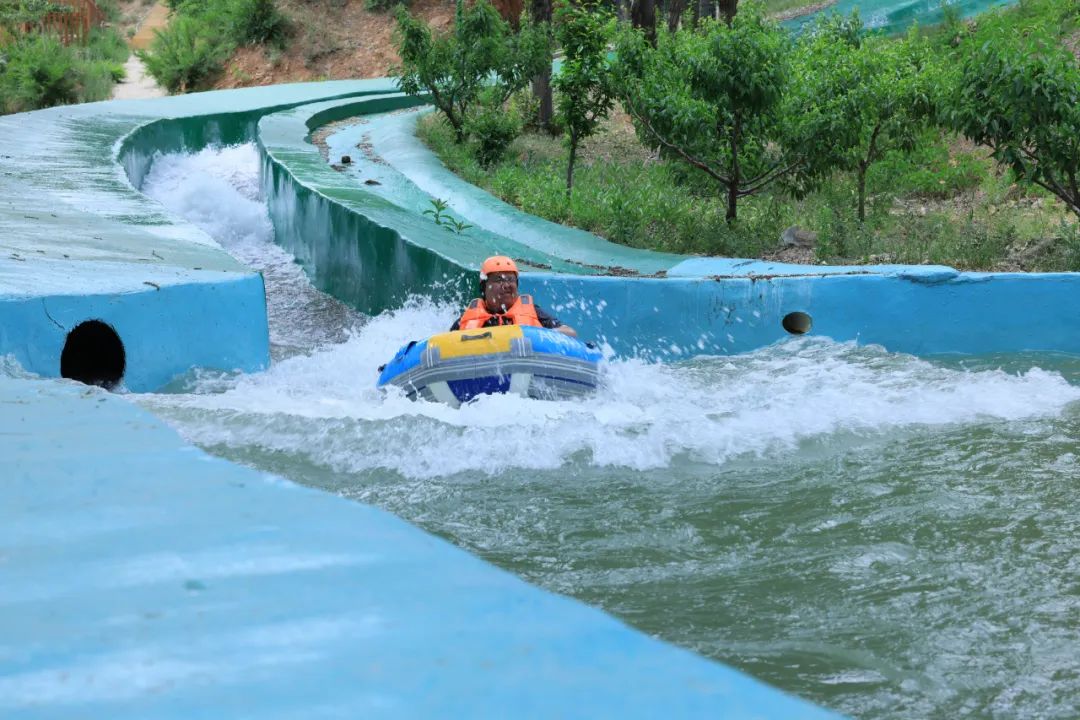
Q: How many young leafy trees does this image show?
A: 5